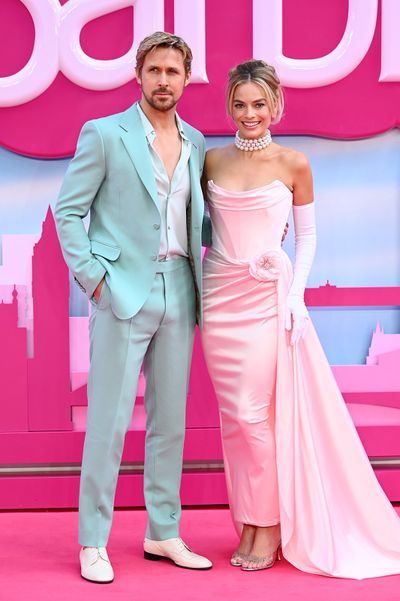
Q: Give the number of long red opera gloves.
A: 0